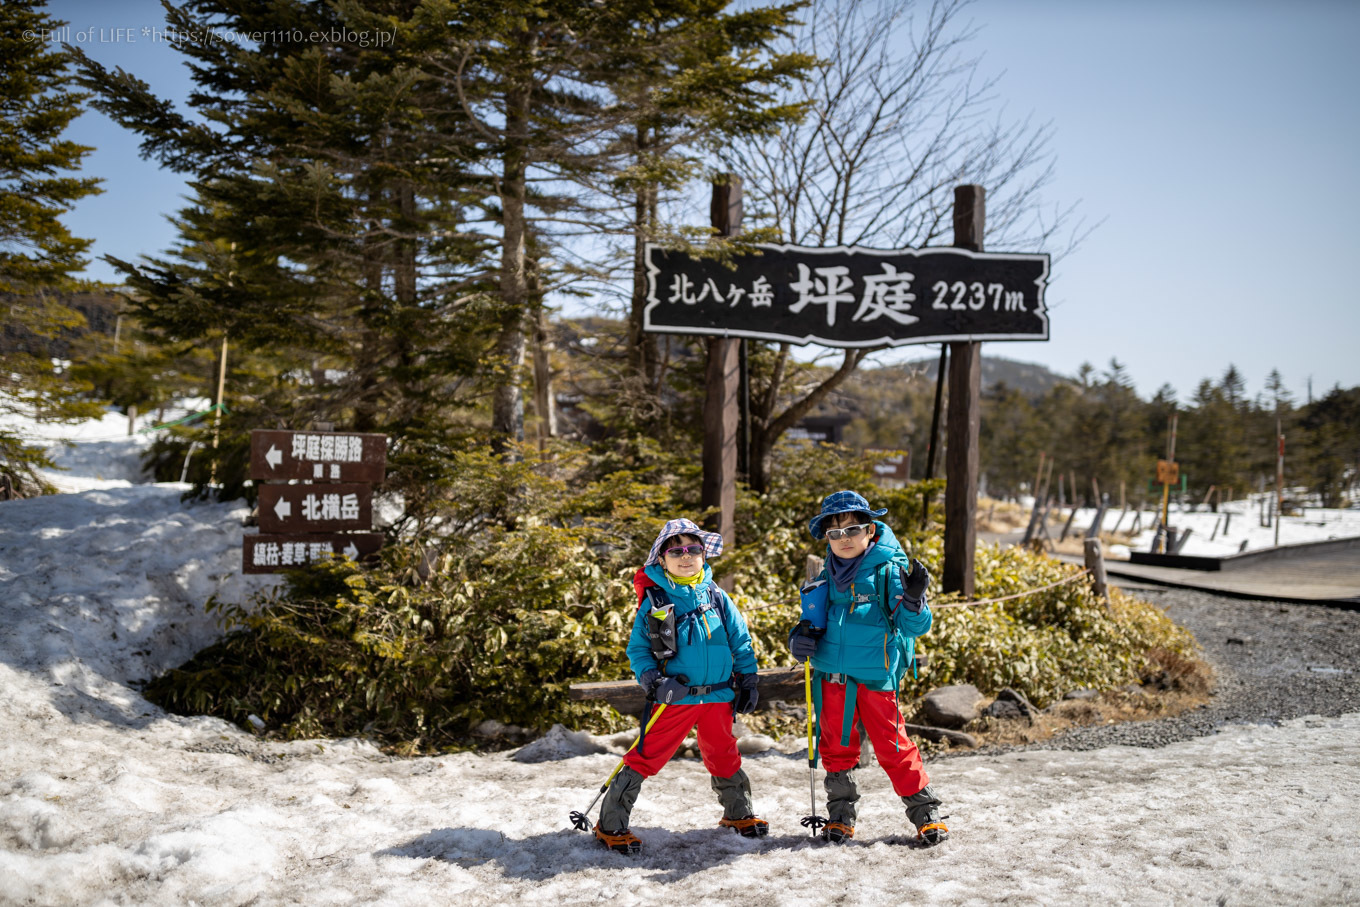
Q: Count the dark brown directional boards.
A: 3